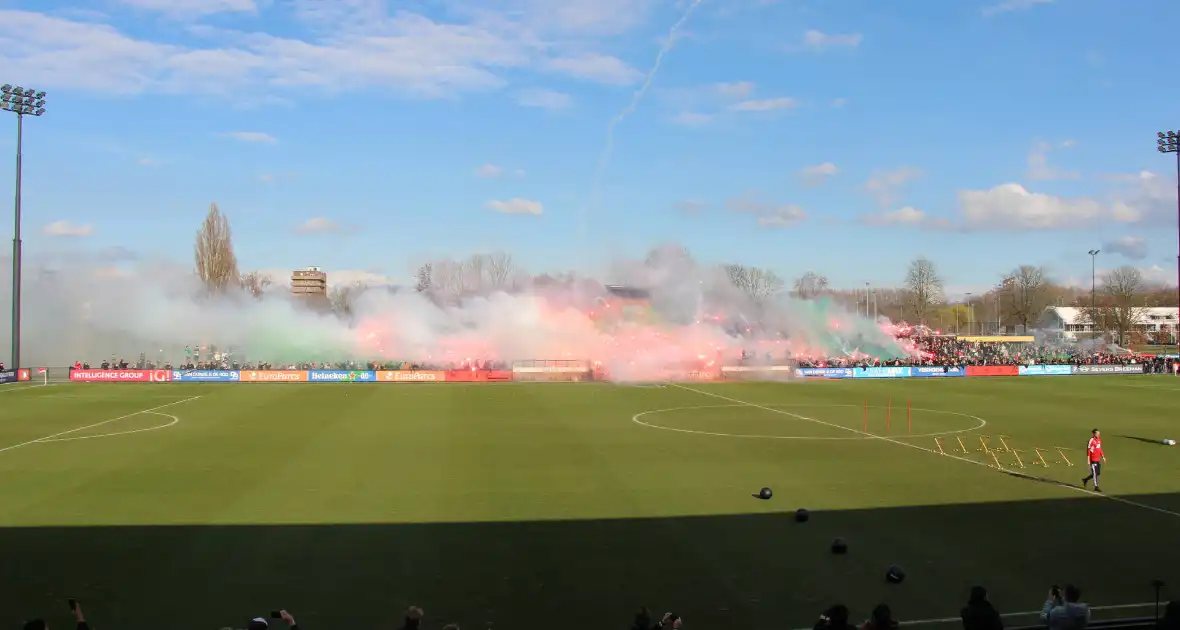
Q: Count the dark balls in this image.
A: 4